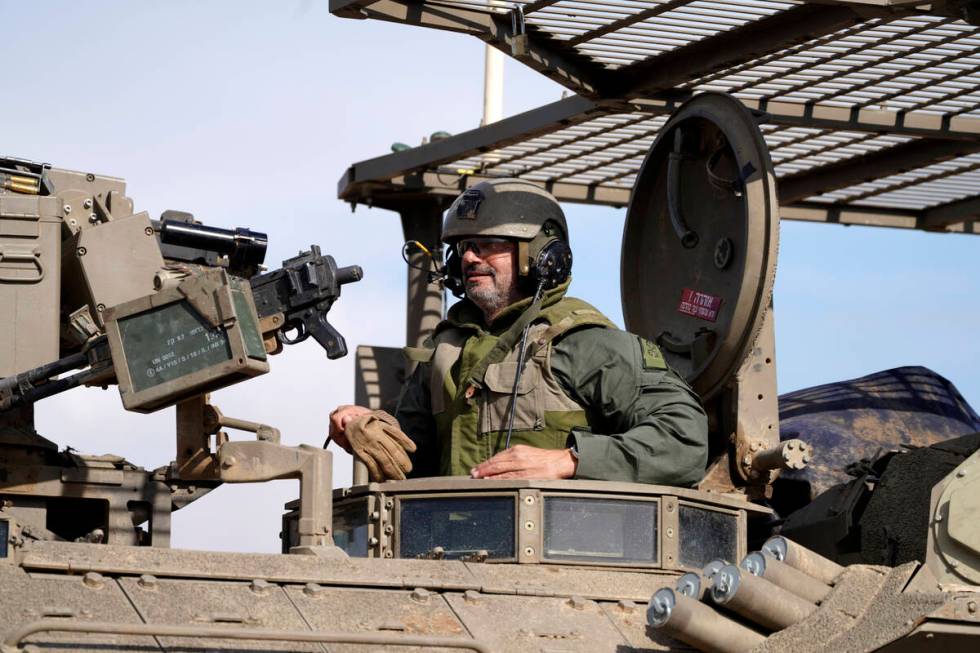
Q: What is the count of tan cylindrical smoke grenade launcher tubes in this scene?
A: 6